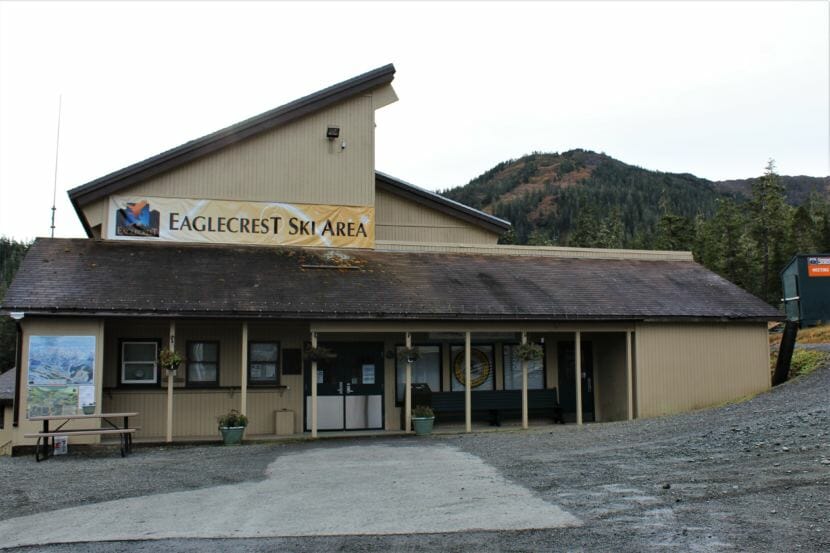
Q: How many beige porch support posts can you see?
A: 8